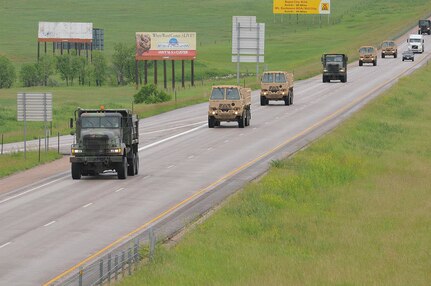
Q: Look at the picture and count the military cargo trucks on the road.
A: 7